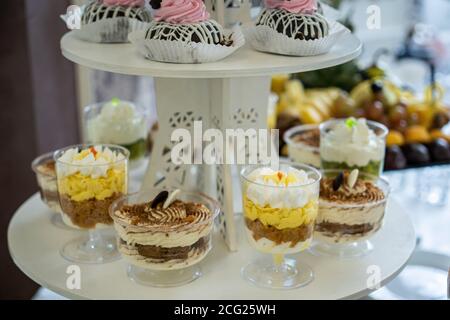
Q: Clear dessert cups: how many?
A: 8